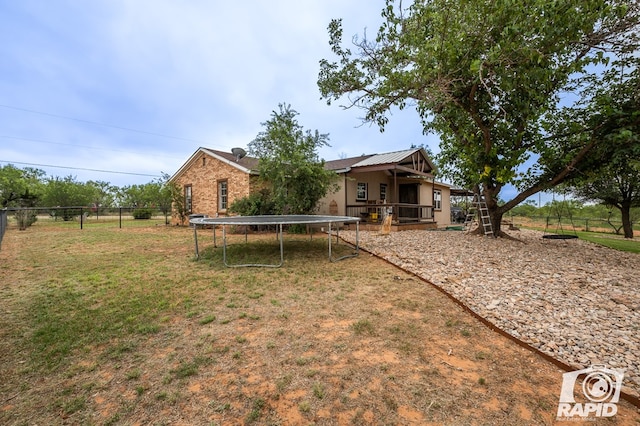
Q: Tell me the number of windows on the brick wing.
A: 2